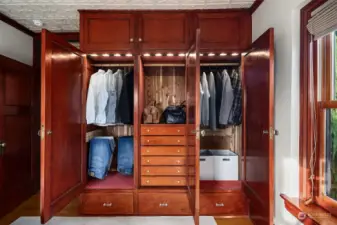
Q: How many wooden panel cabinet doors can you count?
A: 6